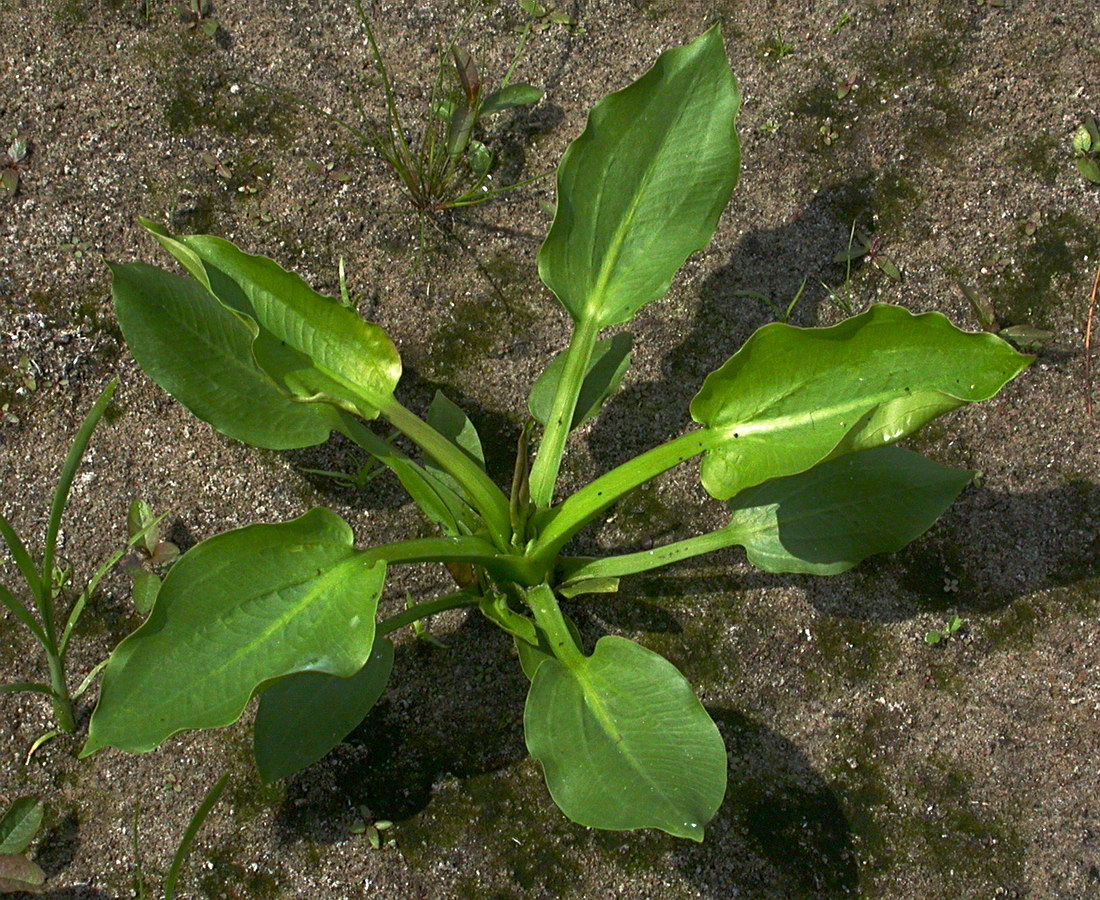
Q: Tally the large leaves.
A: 8